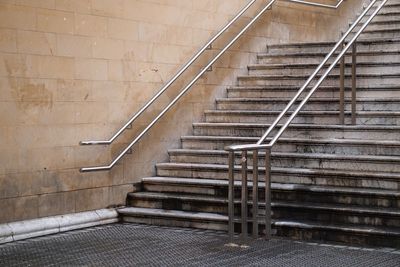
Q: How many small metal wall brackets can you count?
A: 5